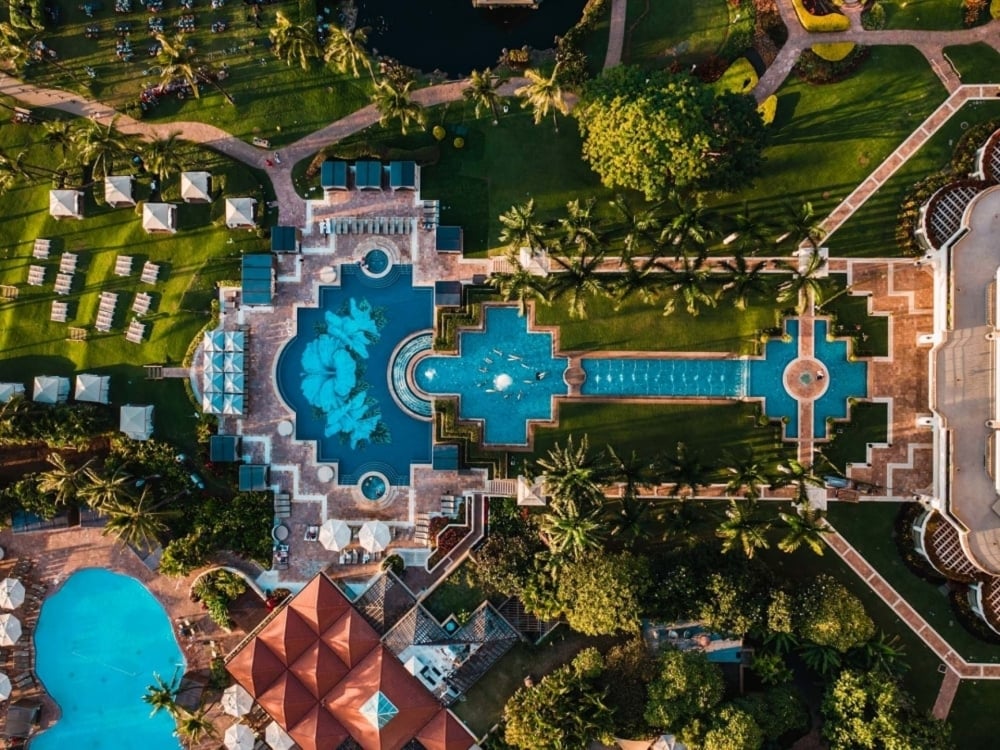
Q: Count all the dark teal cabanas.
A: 10